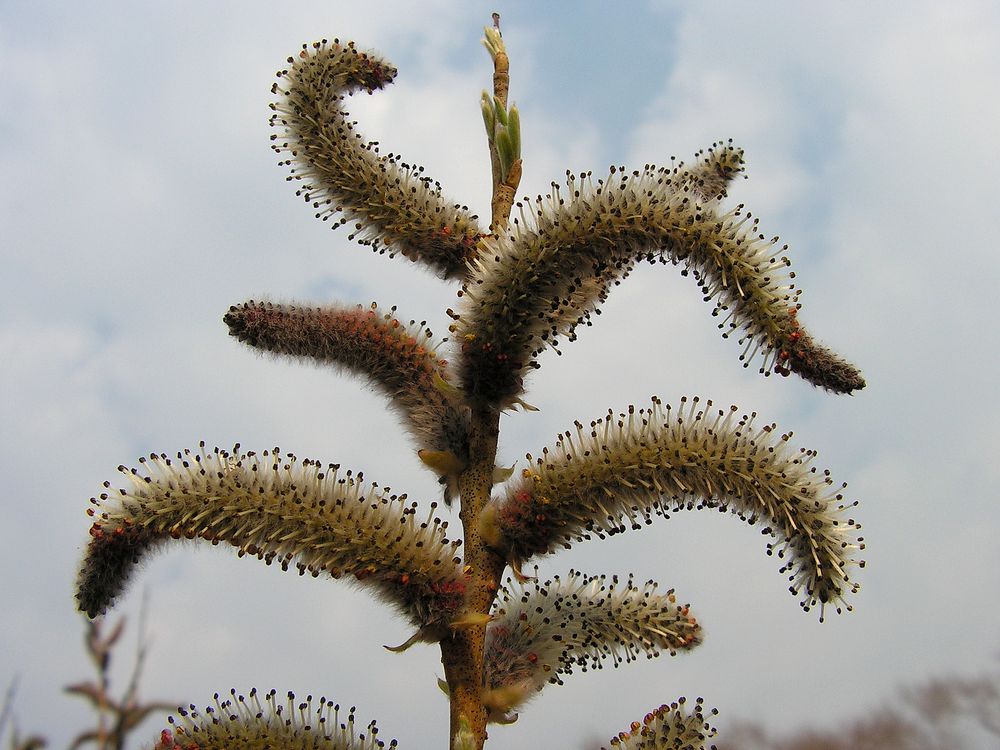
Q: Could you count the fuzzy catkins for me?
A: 9